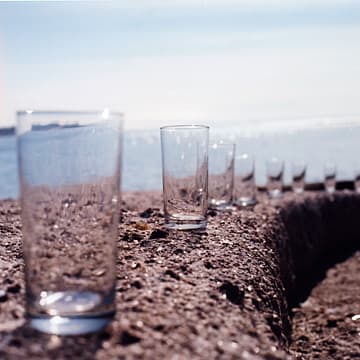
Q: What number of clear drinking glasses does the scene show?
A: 8